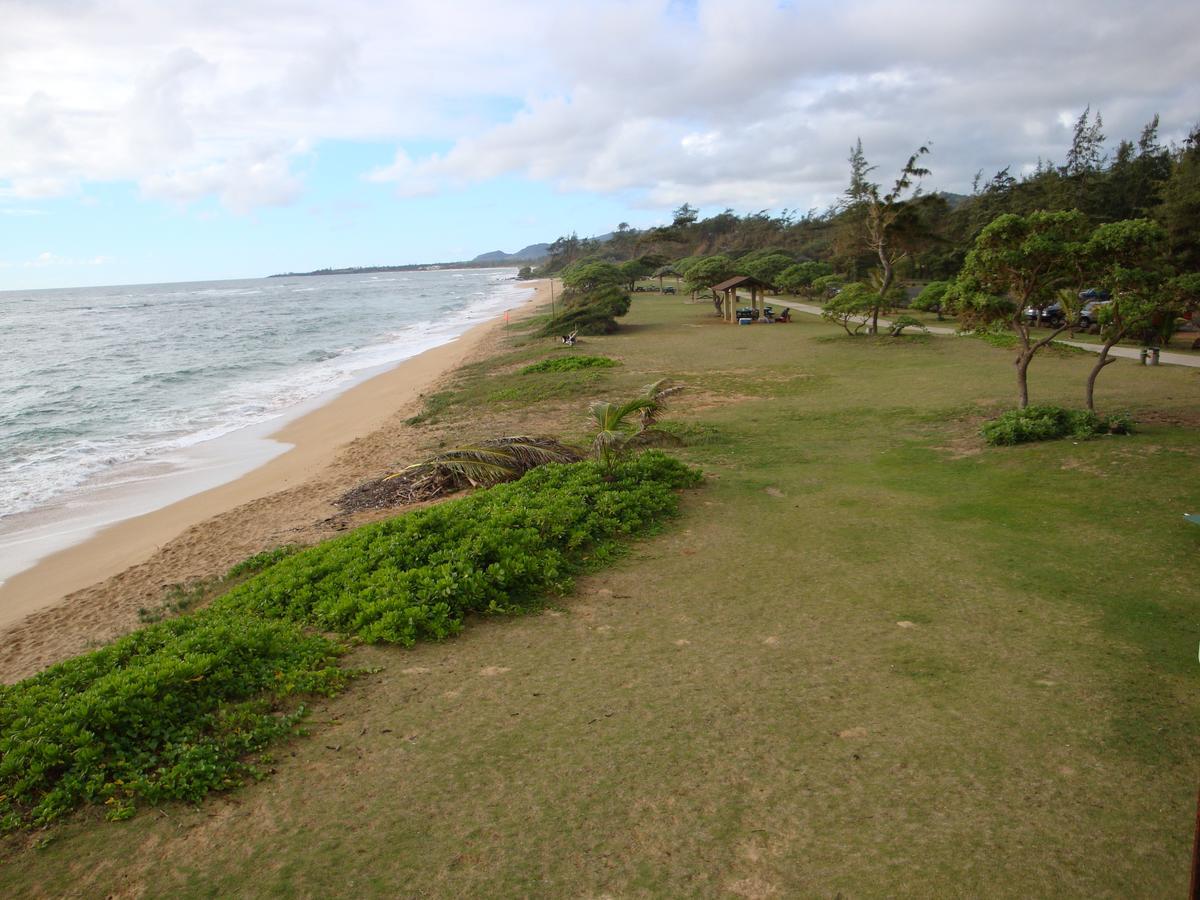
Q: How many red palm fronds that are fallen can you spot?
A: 0